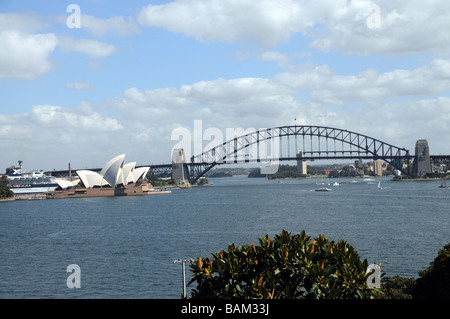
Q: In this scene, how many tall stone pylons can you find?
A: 2